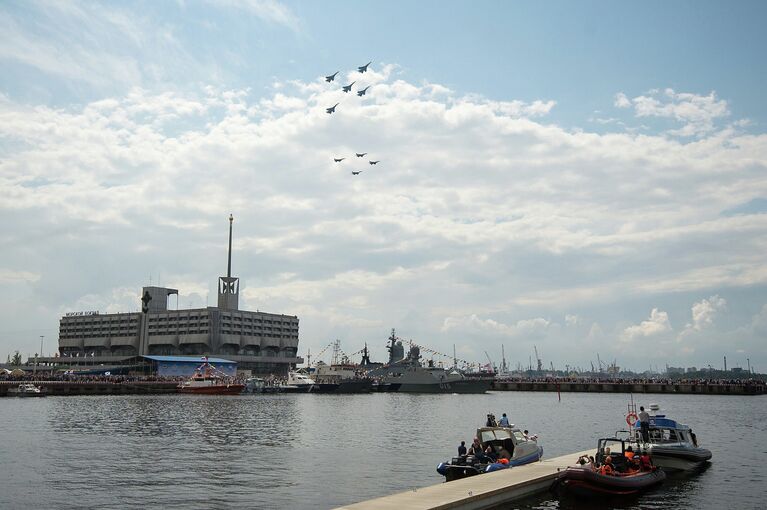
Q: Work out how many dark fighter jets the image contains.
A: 9